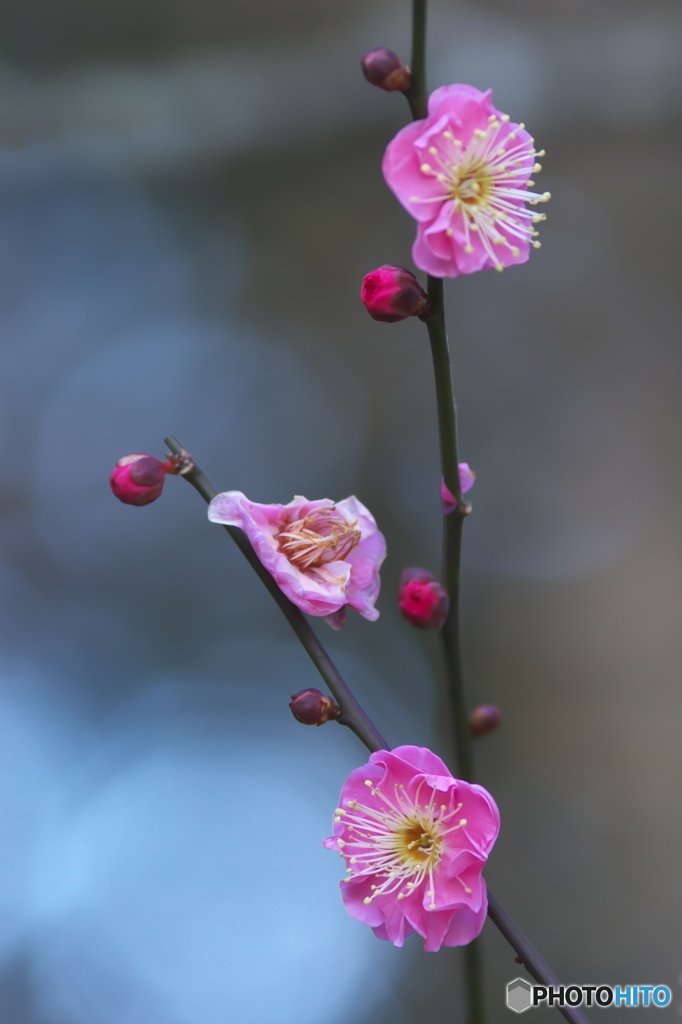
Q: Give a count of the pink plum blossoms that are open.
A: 3